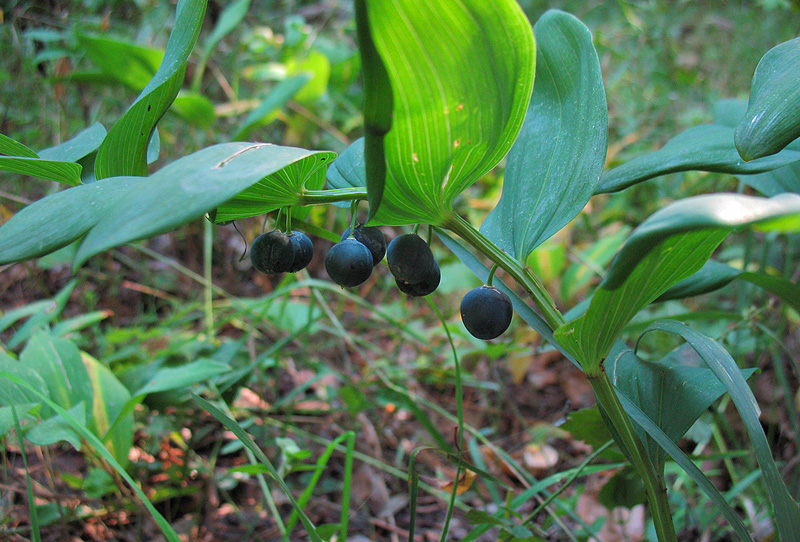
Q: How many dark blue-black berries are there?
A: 7